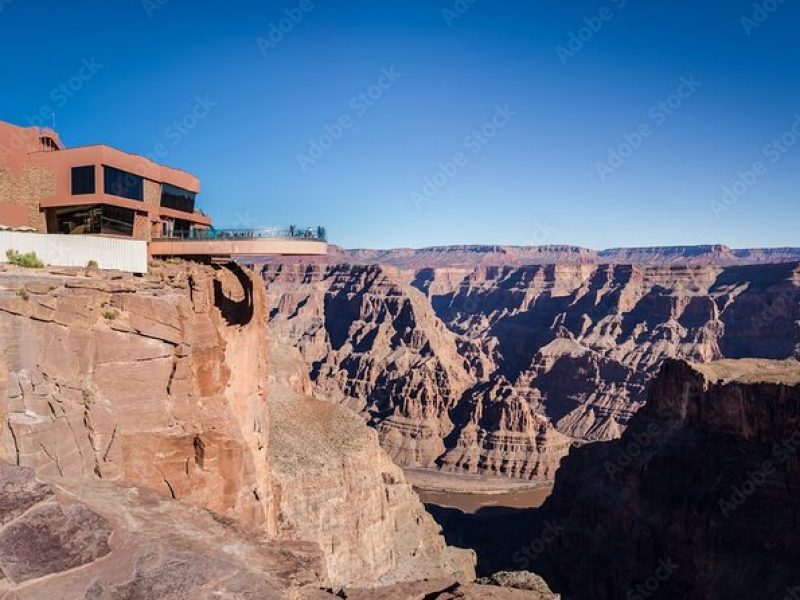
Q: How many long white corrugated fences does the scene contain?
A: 1